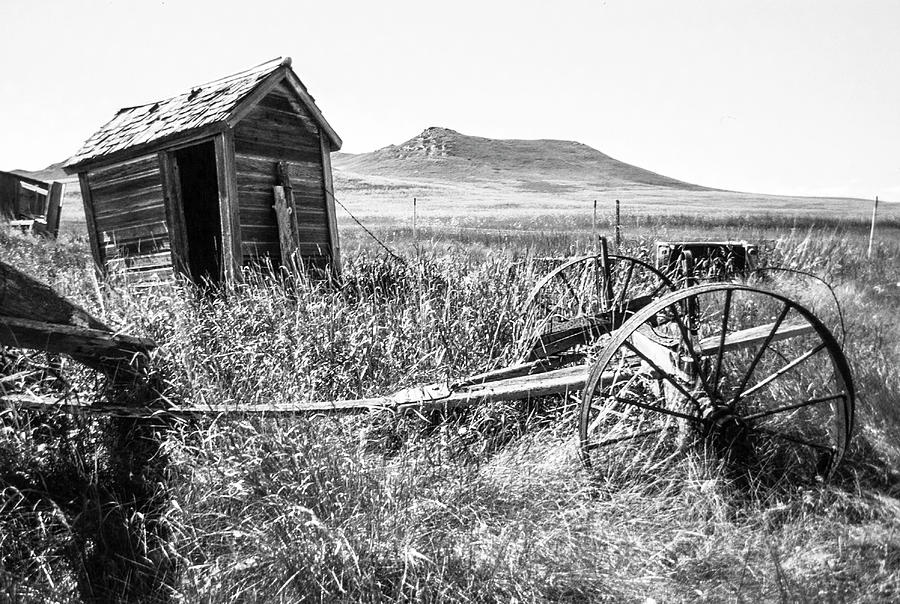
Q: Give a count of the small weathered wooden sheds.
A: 1